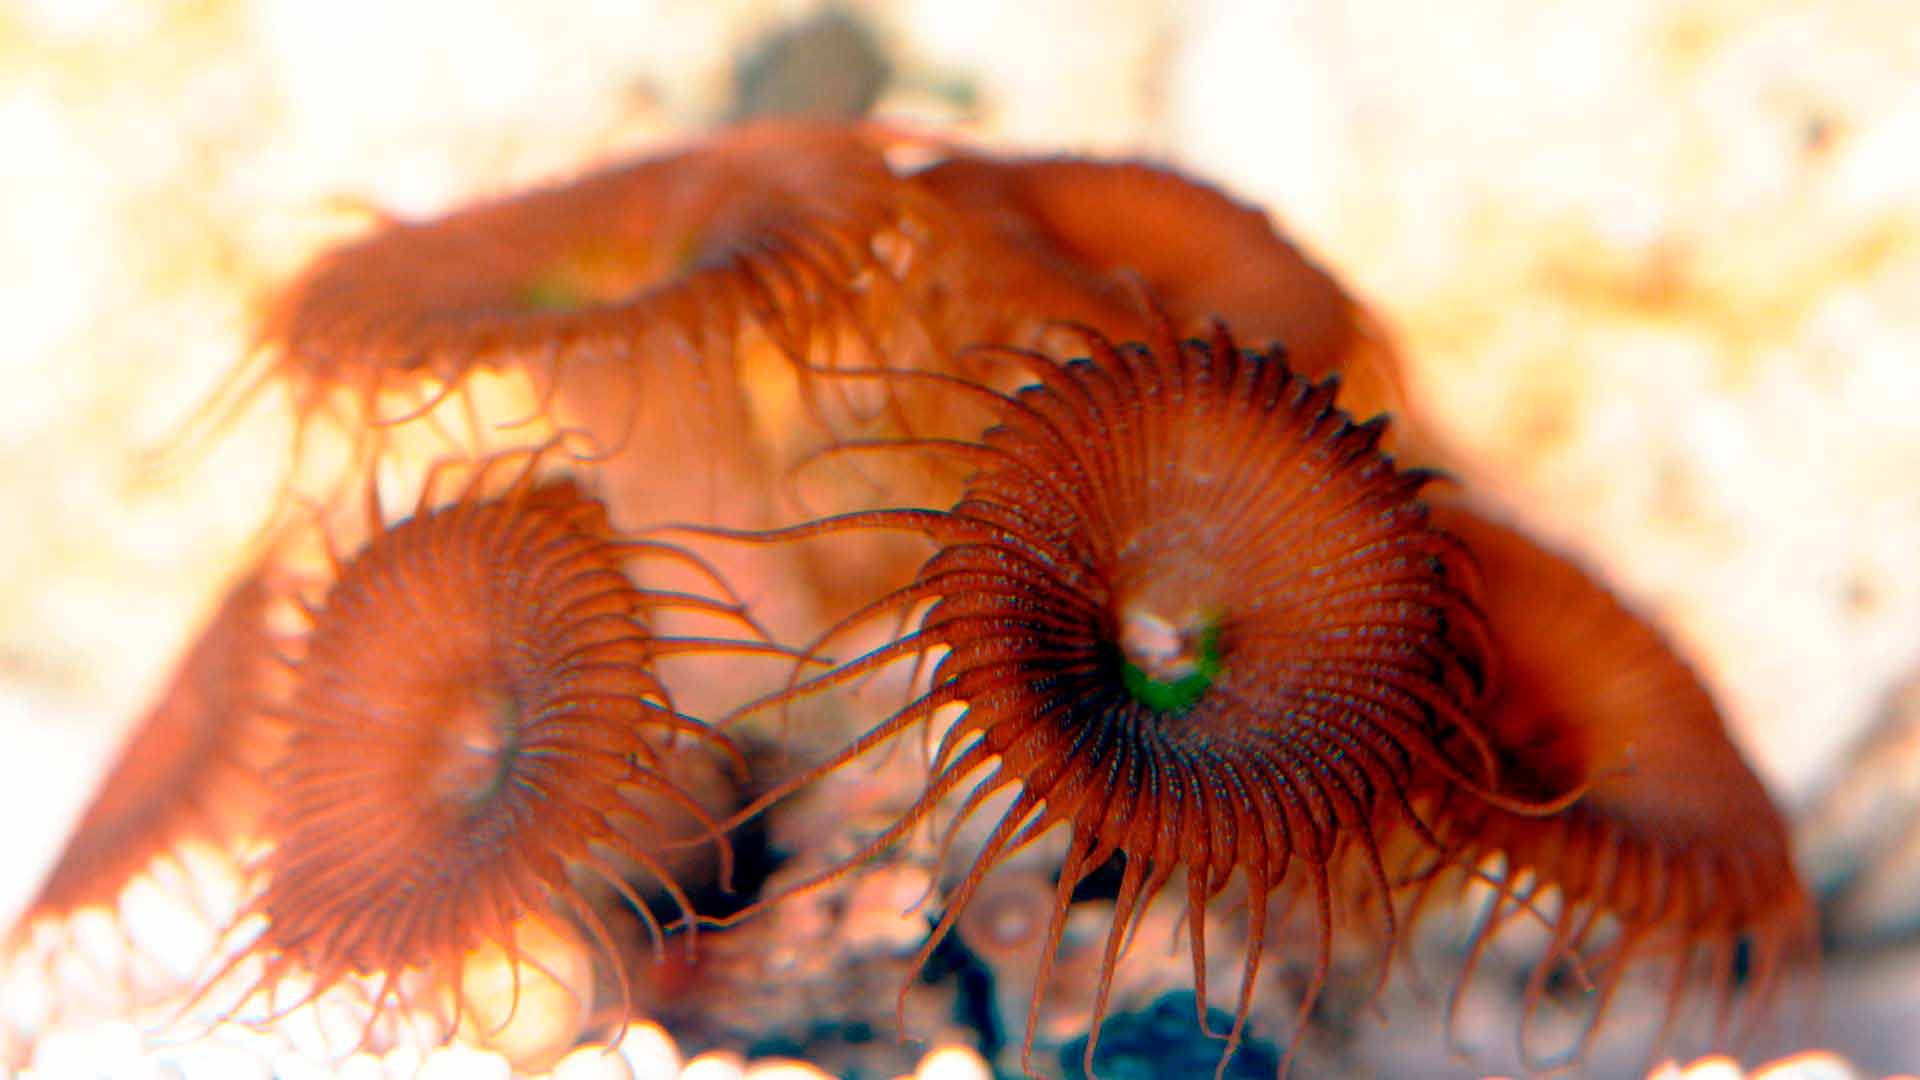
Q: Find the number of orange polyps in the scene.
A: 6